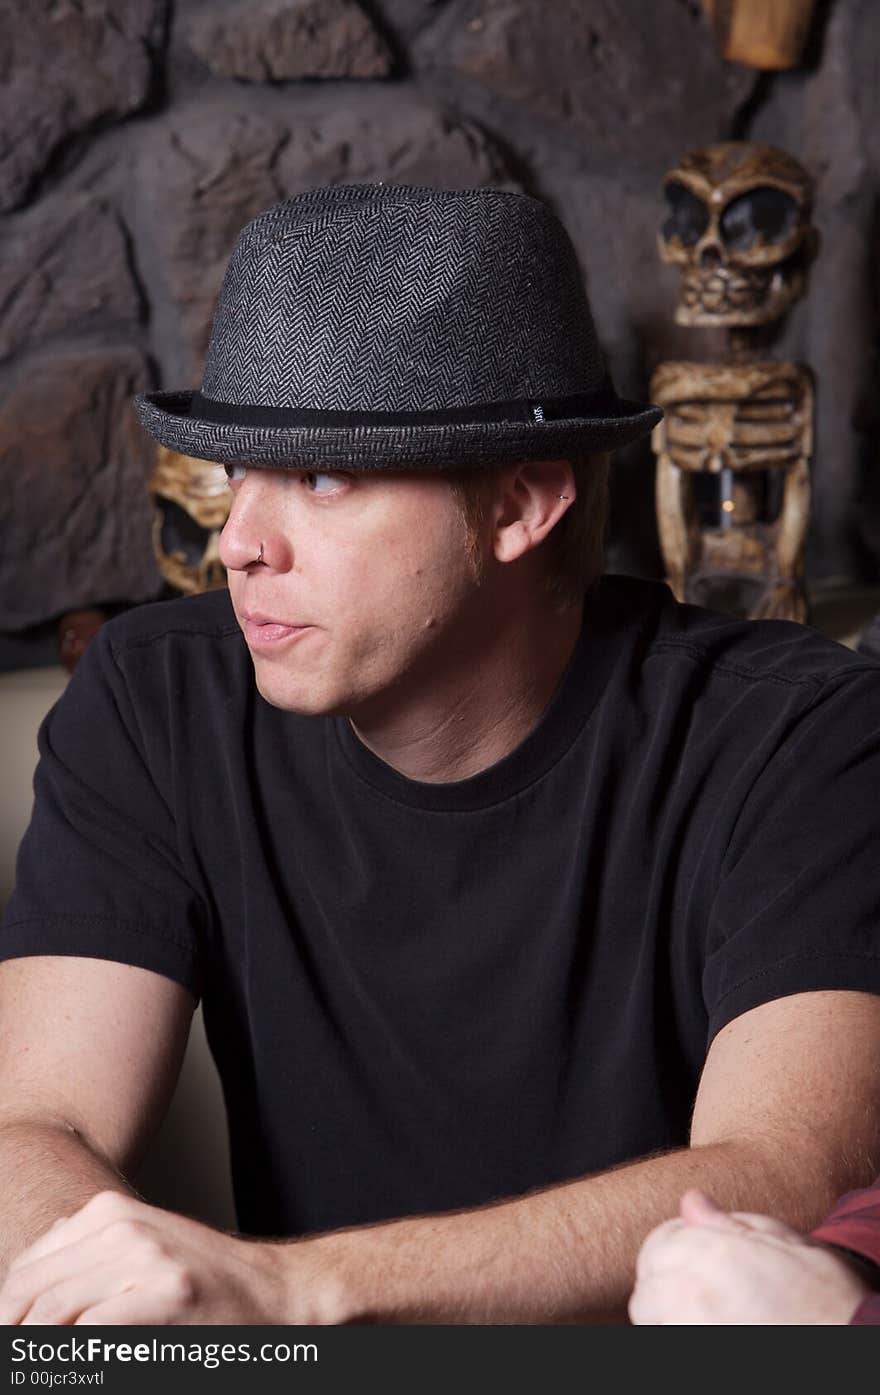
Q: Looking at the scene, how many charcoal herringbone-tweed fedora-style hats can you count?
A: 1